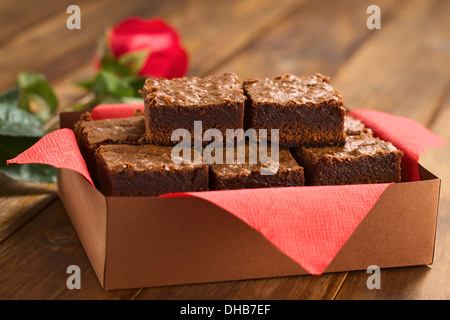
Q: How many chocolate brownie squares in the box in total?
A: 7